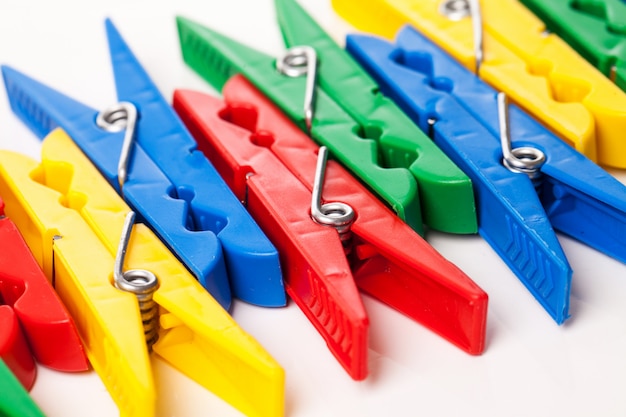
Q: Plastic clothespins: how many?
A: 9